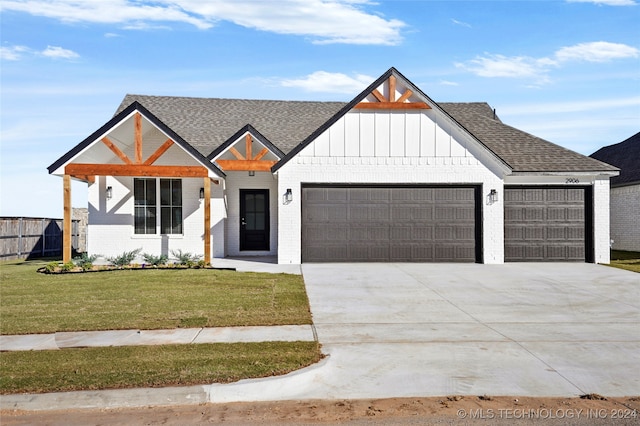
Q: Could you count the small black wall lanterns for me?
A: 4